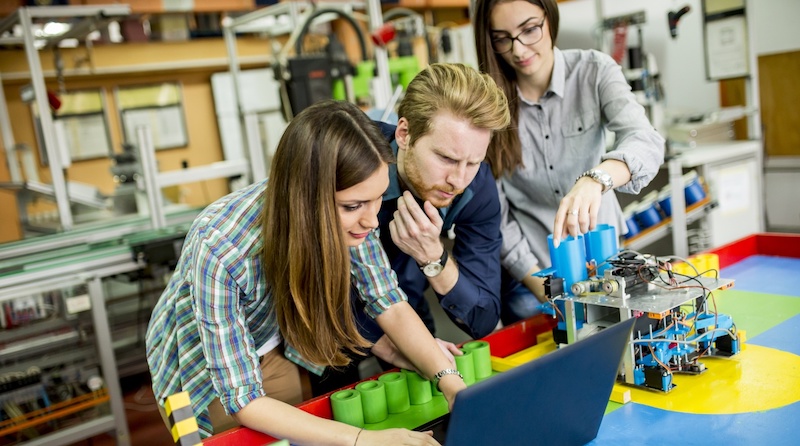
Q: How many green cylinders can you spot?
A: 7